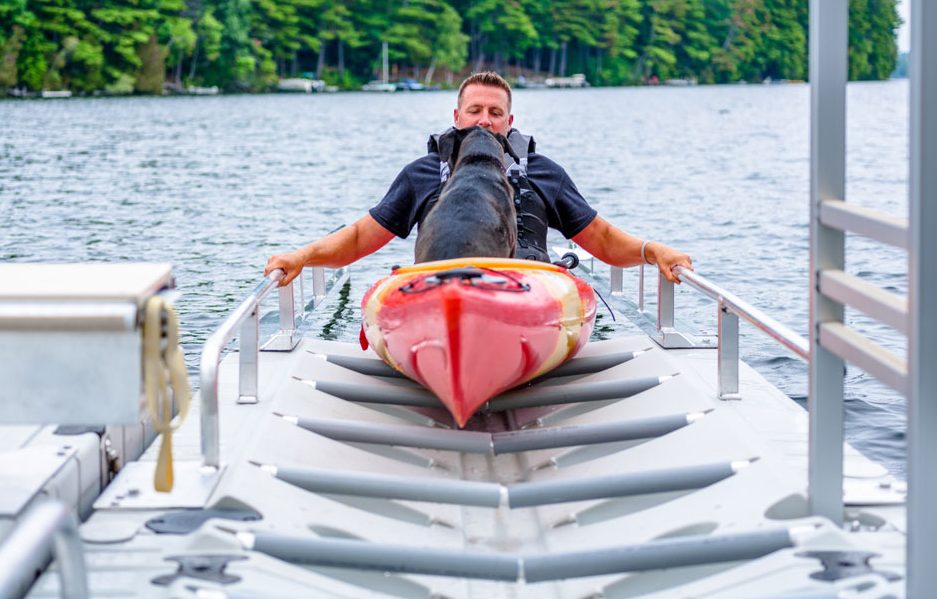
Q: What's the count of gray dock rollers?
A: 10